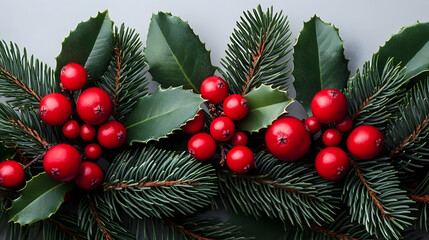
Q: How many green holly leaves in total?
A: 7